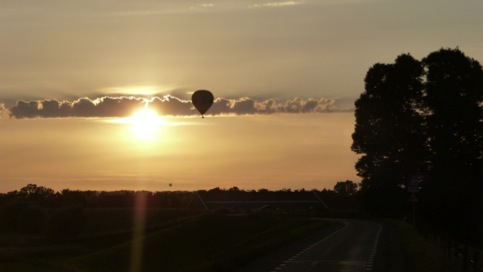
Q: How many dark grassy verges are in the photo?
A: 2